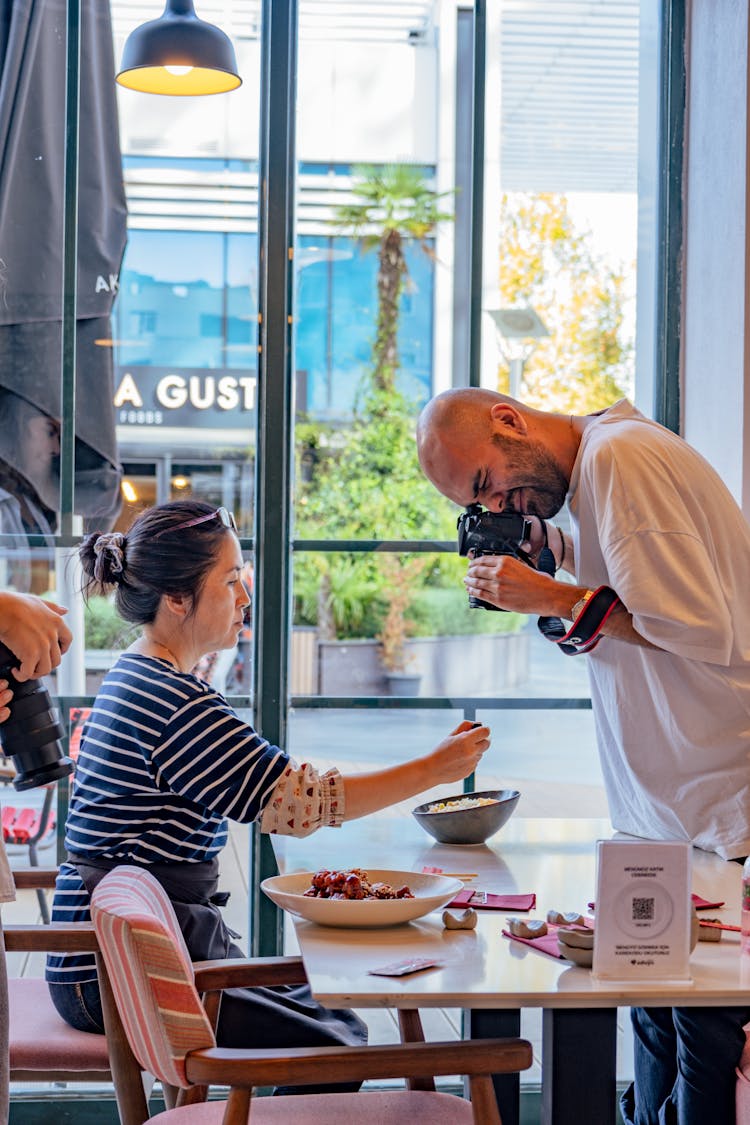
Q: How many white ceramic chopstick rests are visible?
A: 3